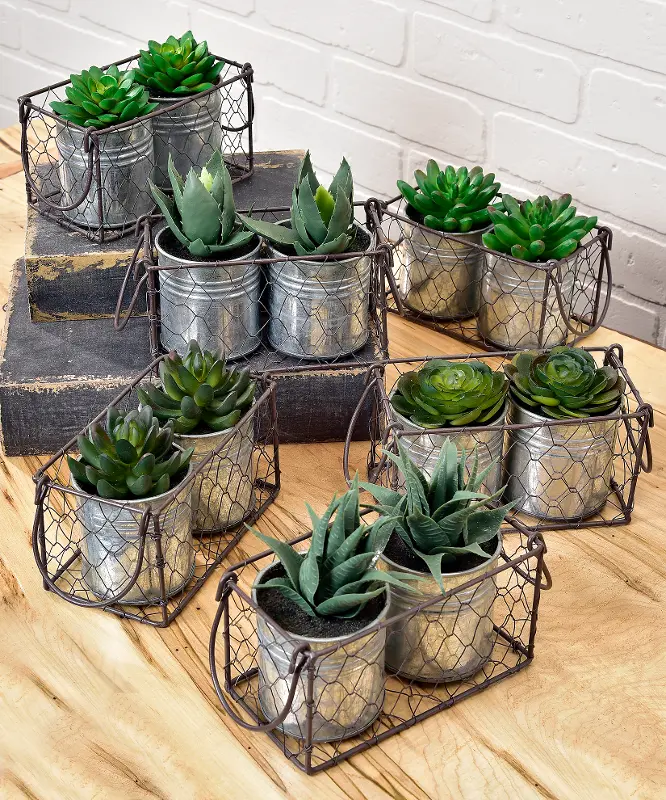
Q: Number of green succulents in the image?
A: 12